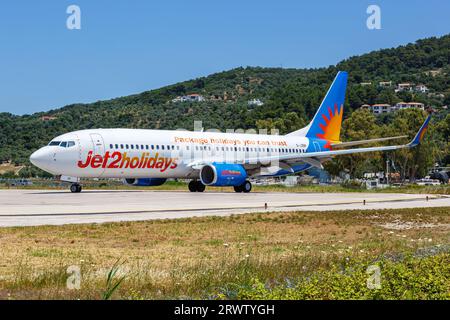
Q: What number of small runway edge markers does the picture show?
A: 3